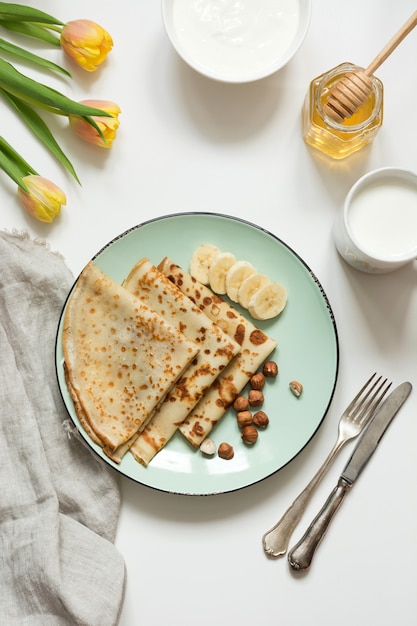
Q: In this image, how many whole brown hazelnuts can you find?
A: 8